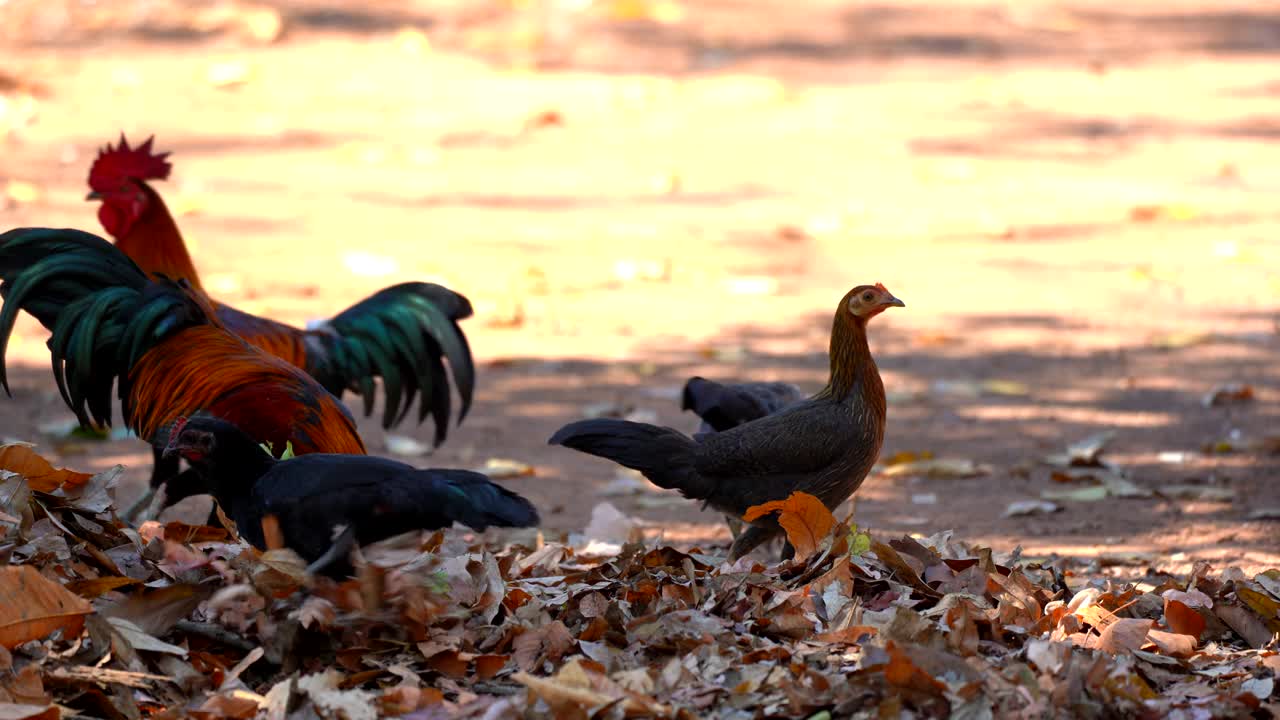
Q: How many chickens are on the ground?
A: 5